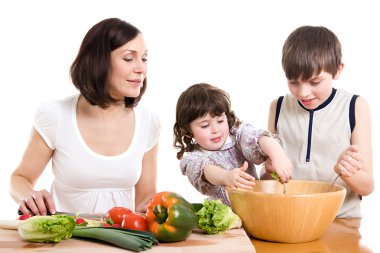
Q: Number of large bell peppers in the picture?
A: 1